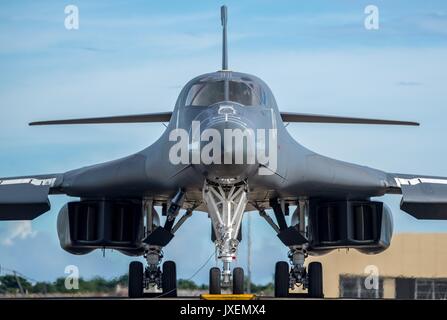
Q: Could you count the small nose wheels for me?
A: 2